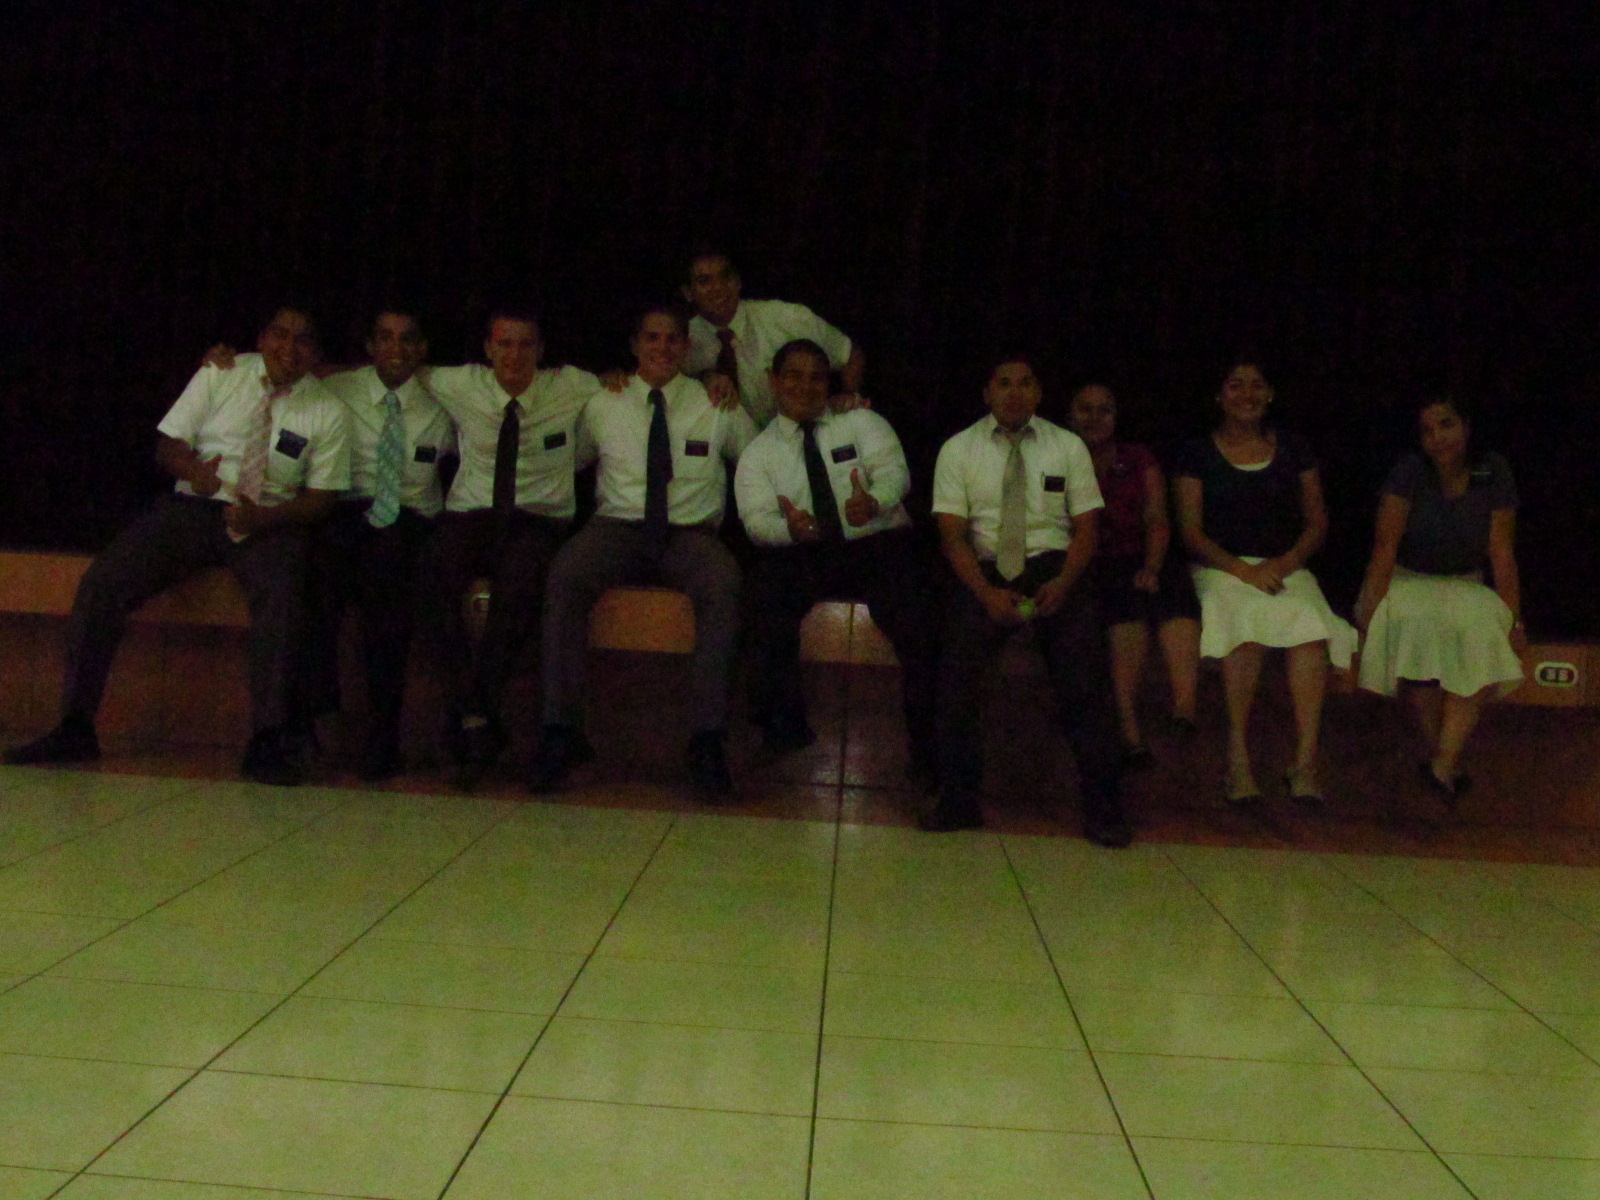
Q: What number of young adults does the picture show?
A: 10